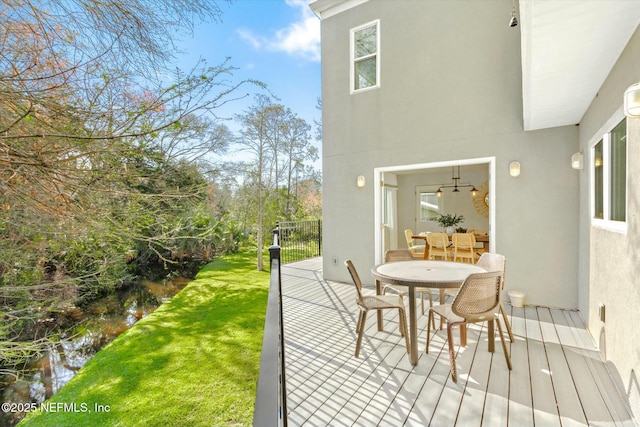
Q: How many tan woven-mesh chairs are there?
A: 4